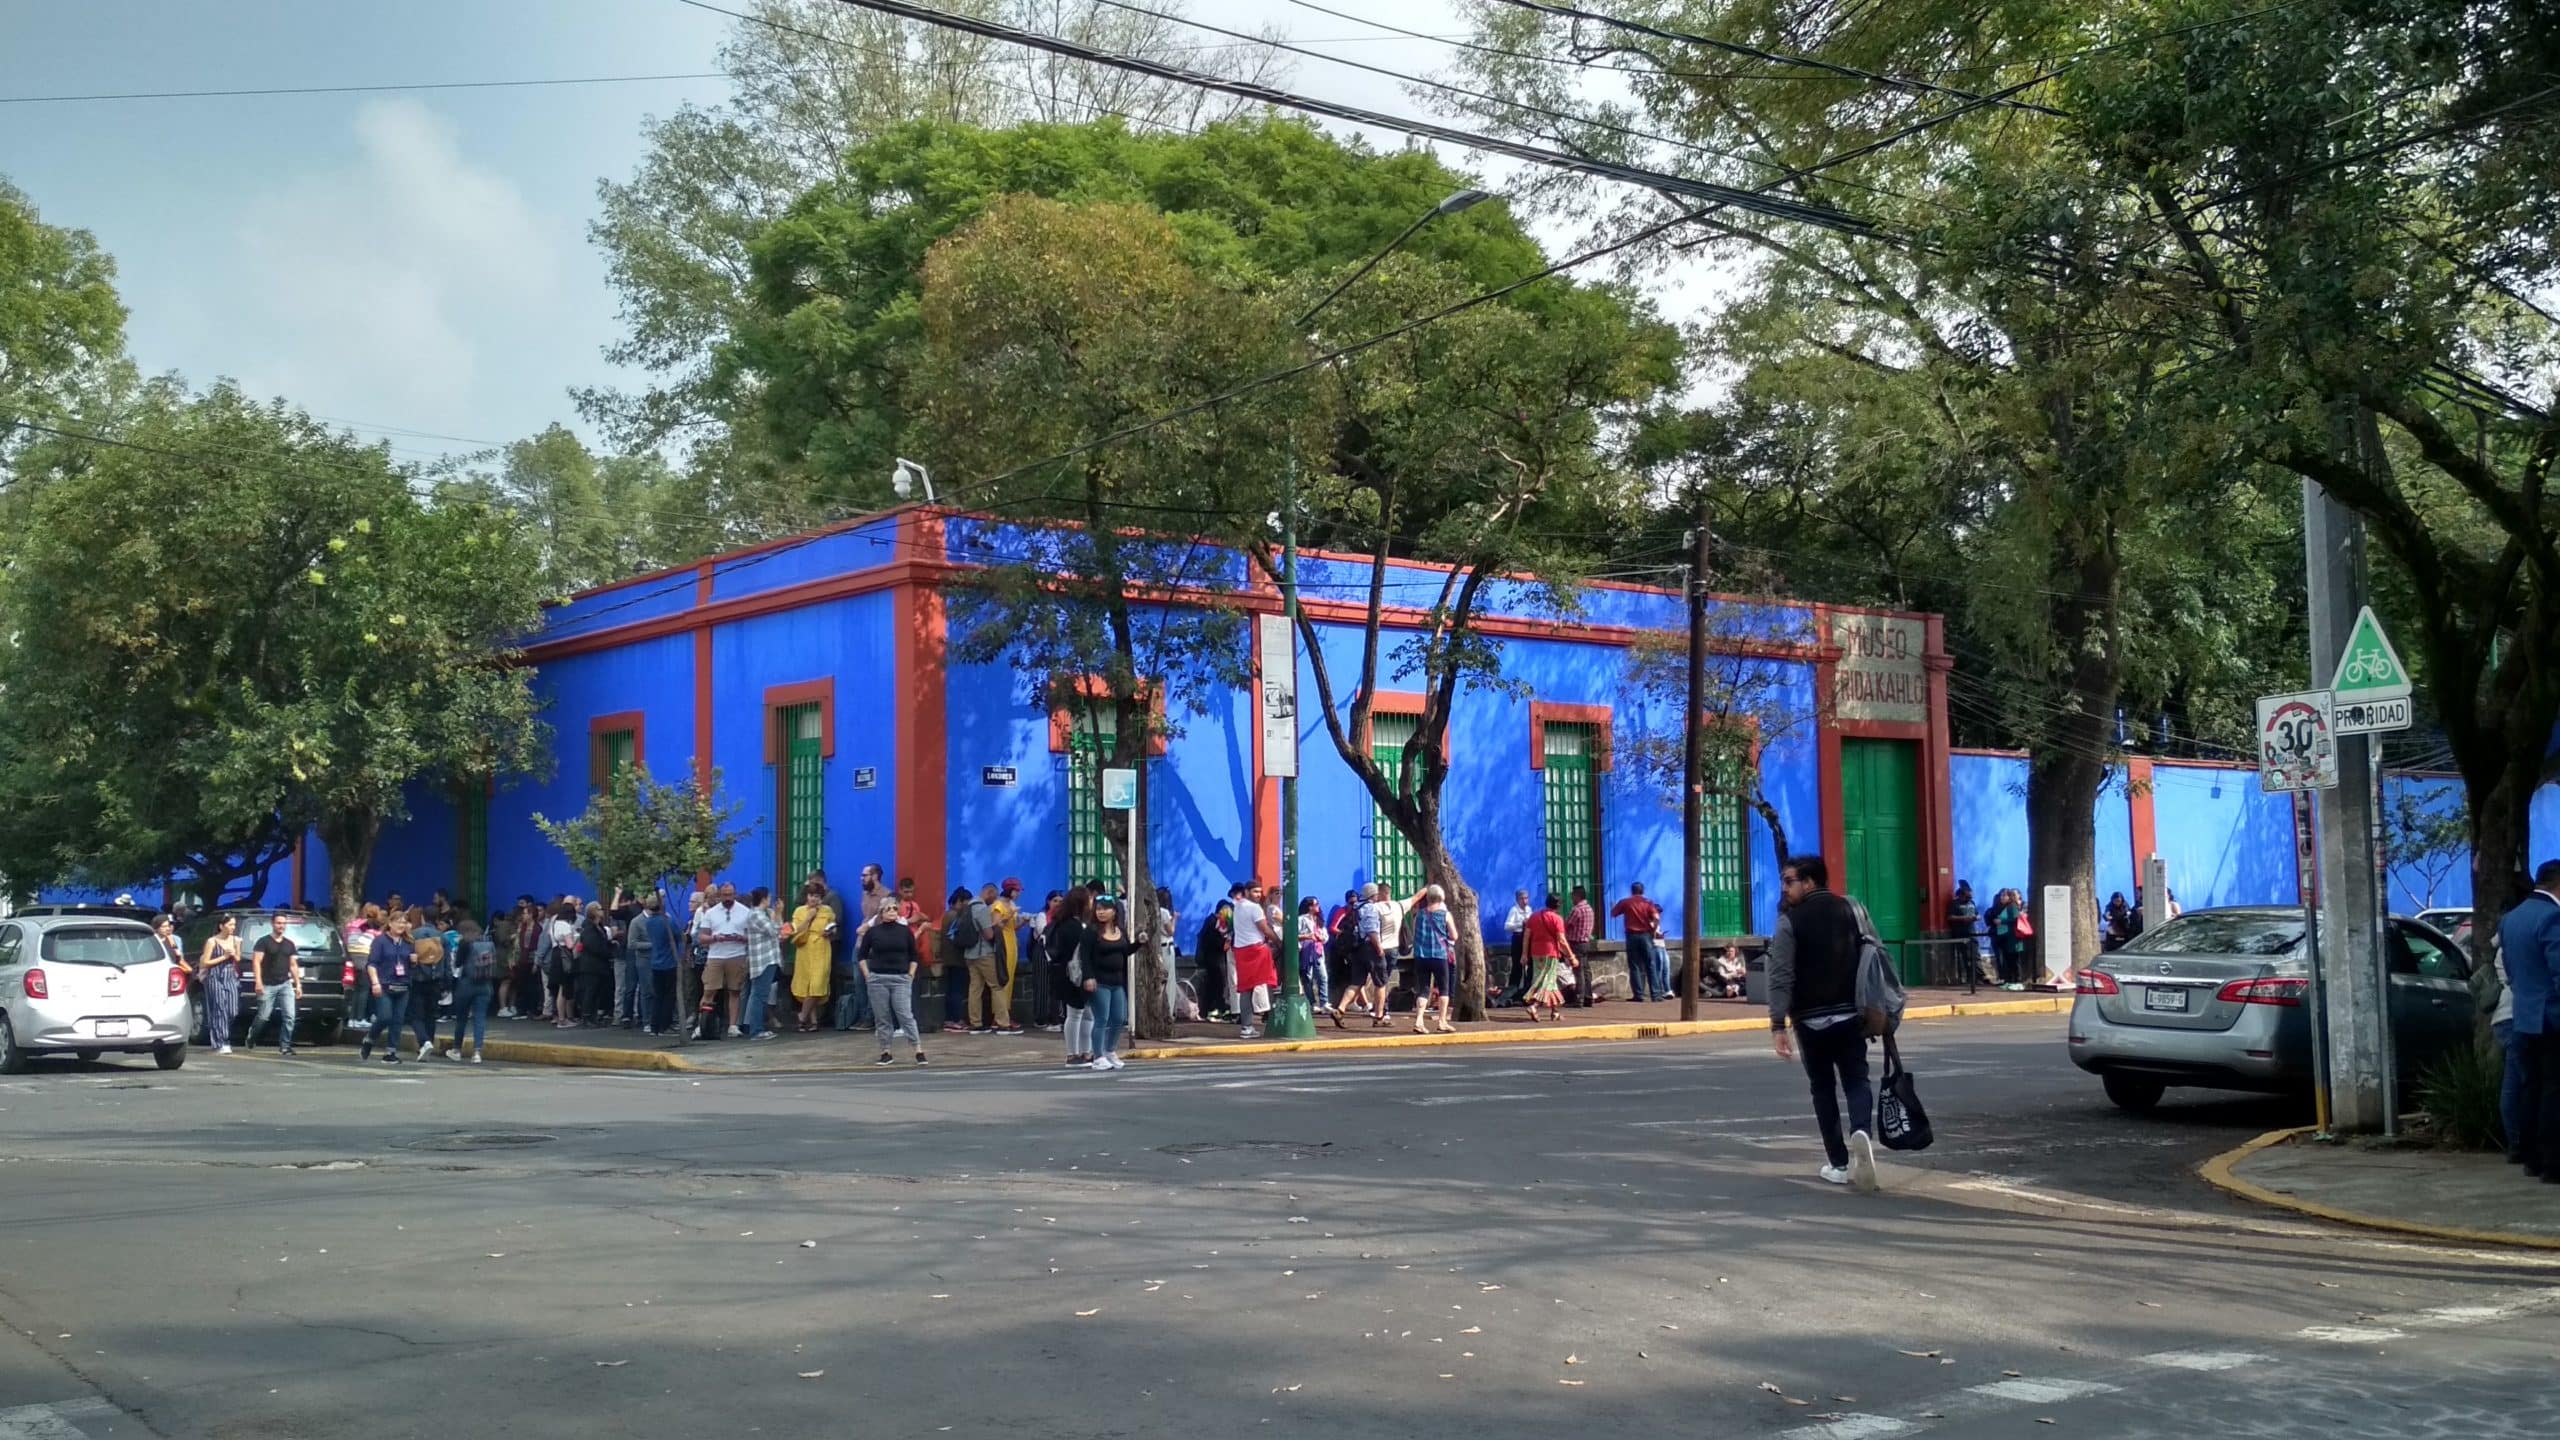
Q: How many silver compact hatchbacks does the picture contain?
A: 1